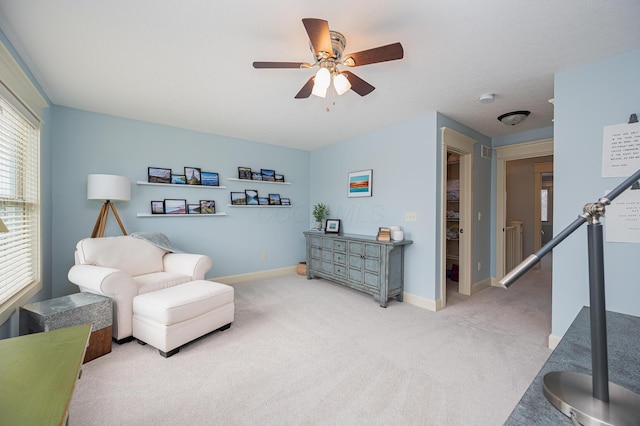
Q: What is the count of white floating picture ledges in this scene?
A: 4